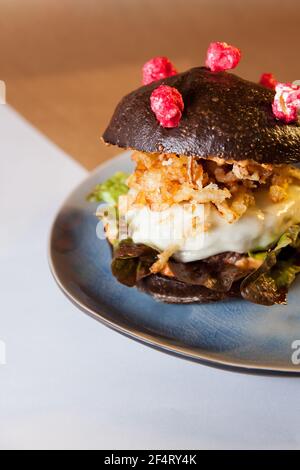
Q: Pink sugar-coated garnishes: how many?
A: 5